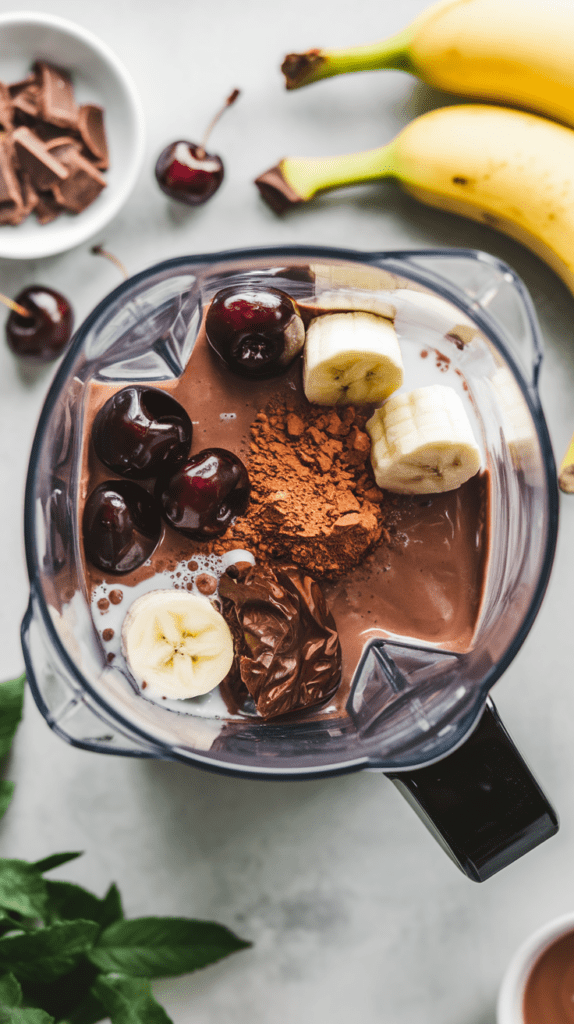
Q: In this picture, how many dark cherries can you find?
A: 6